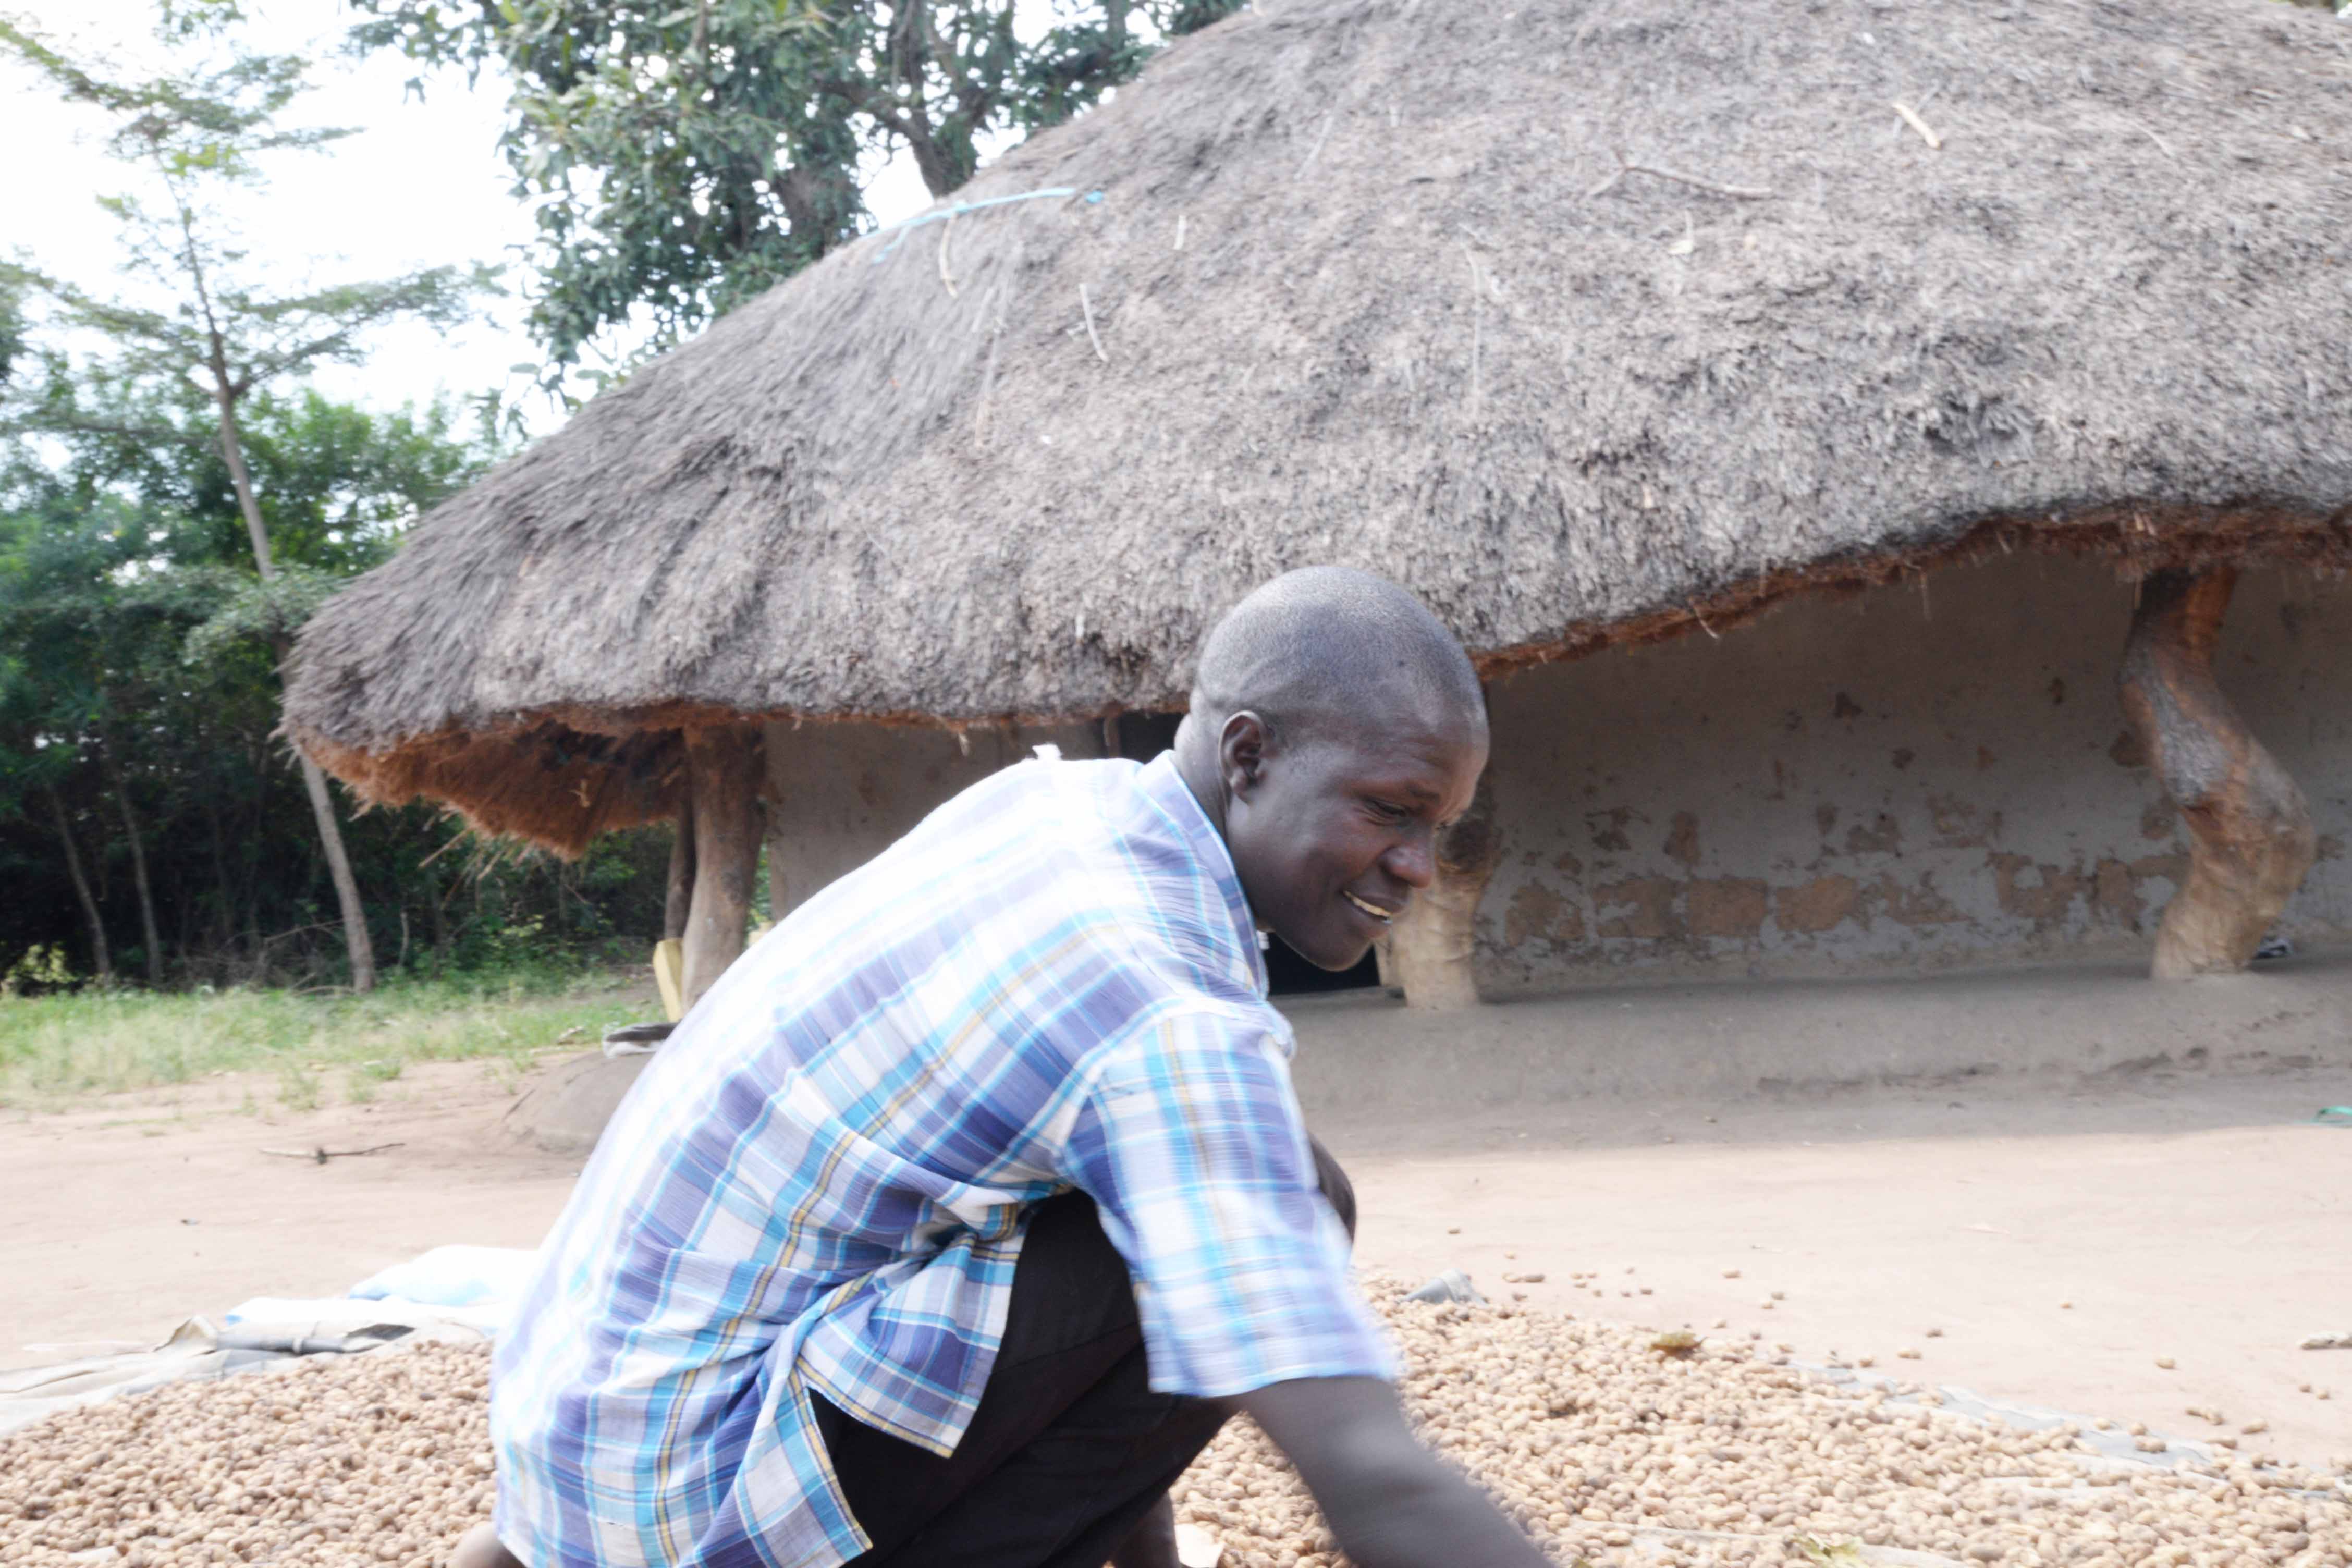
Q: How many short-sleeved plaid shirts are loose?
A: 1